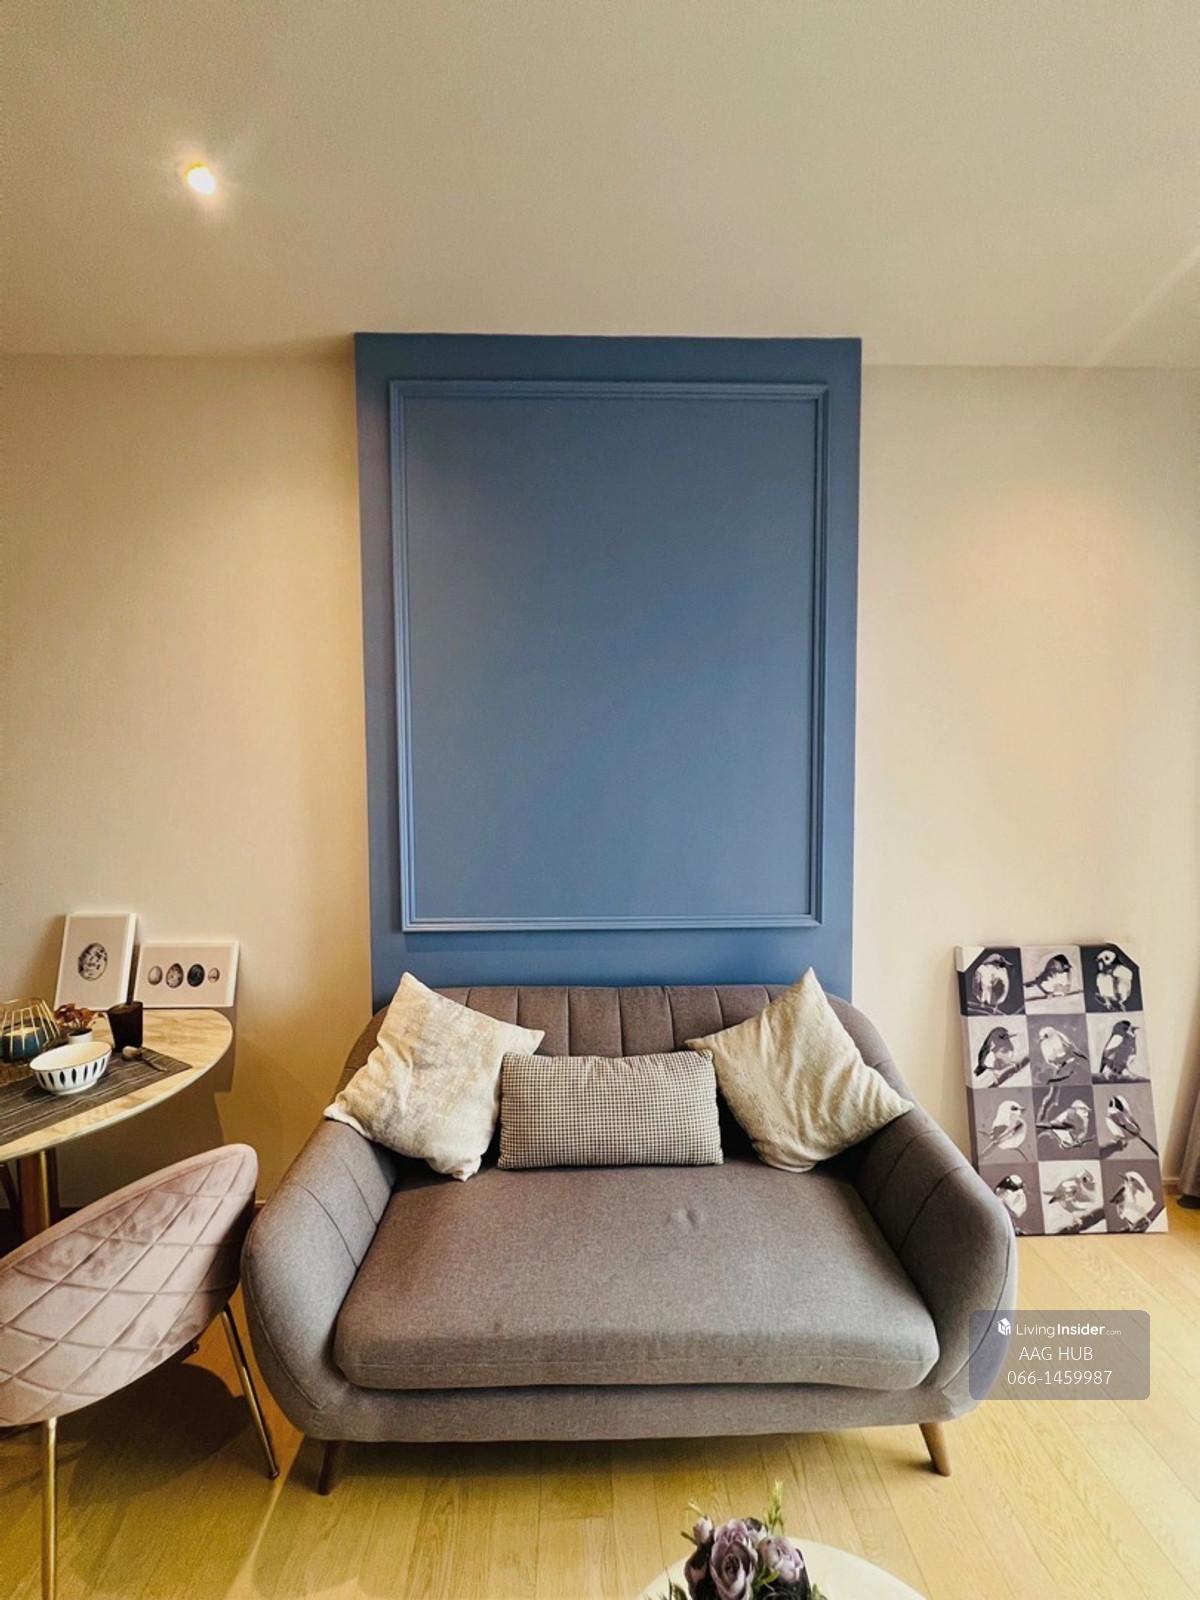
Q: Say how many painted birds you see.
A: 12